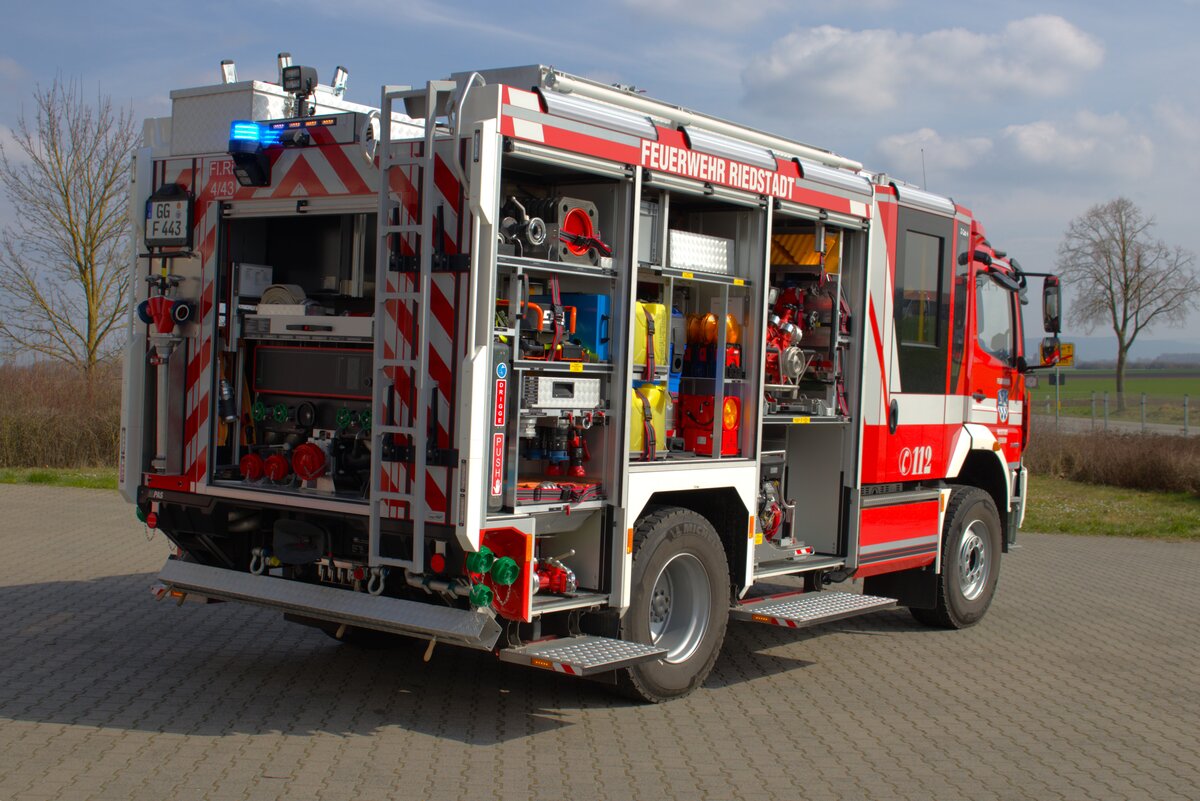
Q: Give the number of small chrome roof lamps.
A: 3